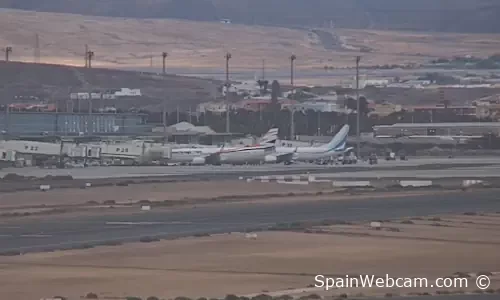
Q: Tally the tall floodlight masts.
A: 6